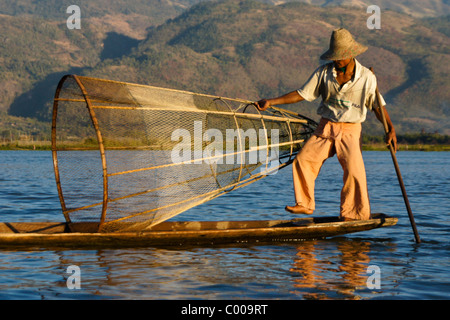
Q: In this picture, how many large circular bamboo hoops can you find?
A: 1